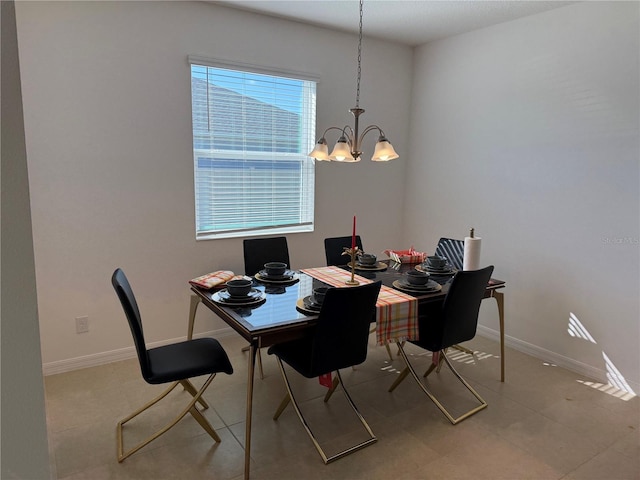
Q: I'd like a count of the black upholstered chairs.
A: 6